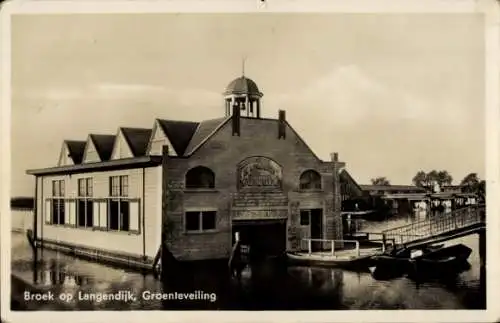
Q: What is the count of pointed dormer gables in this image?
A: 4